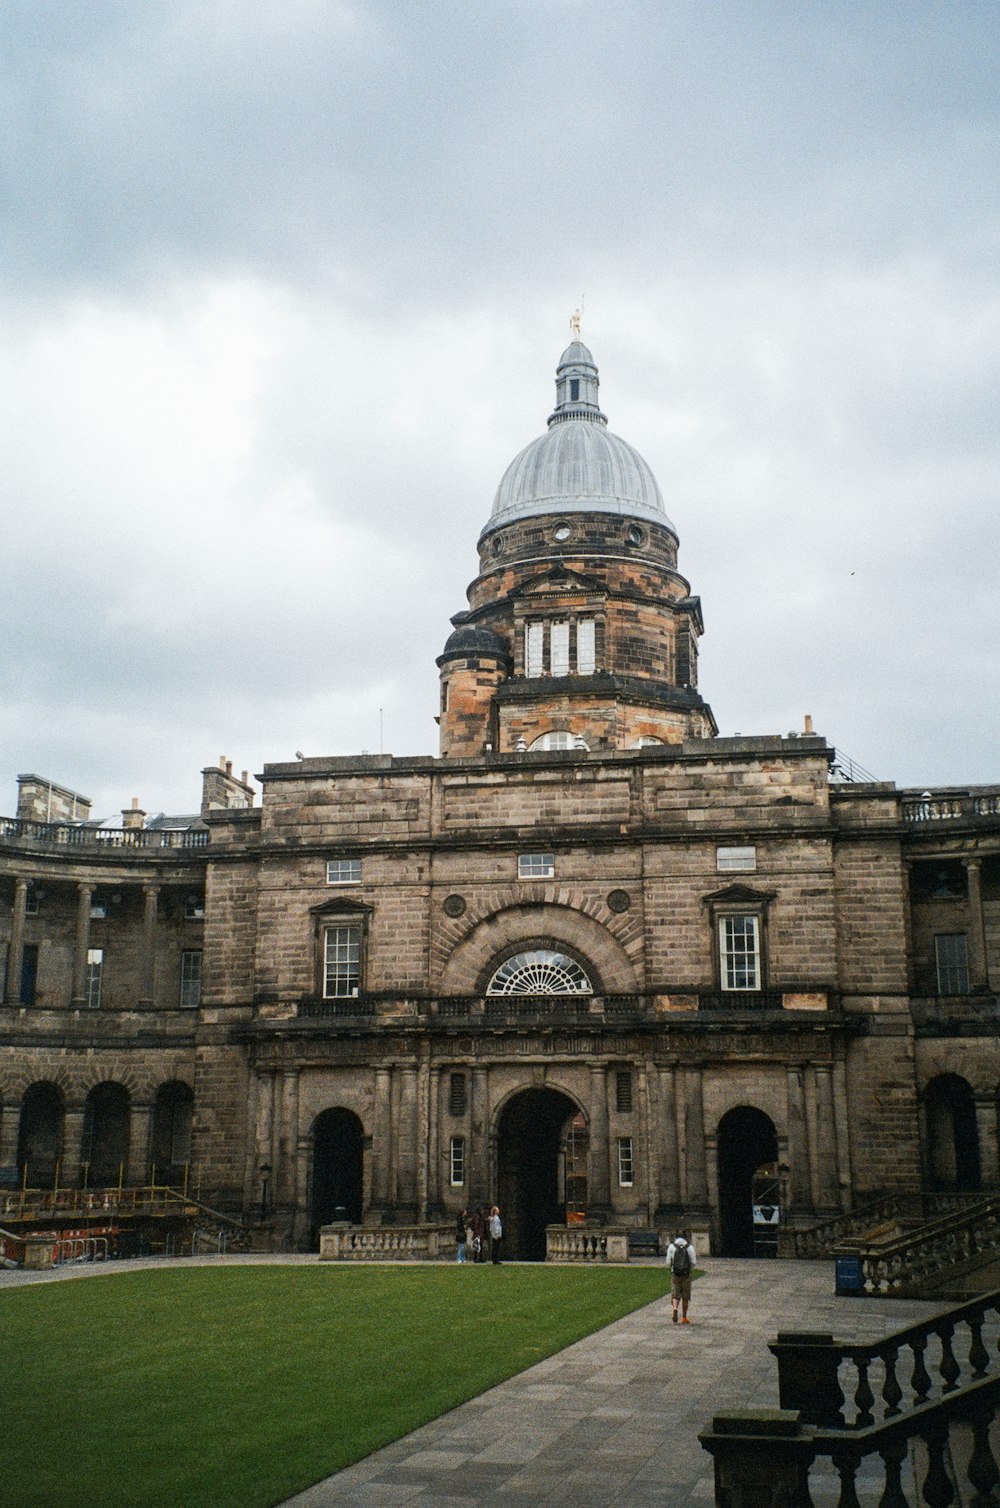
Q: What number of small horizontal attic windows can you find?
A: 3